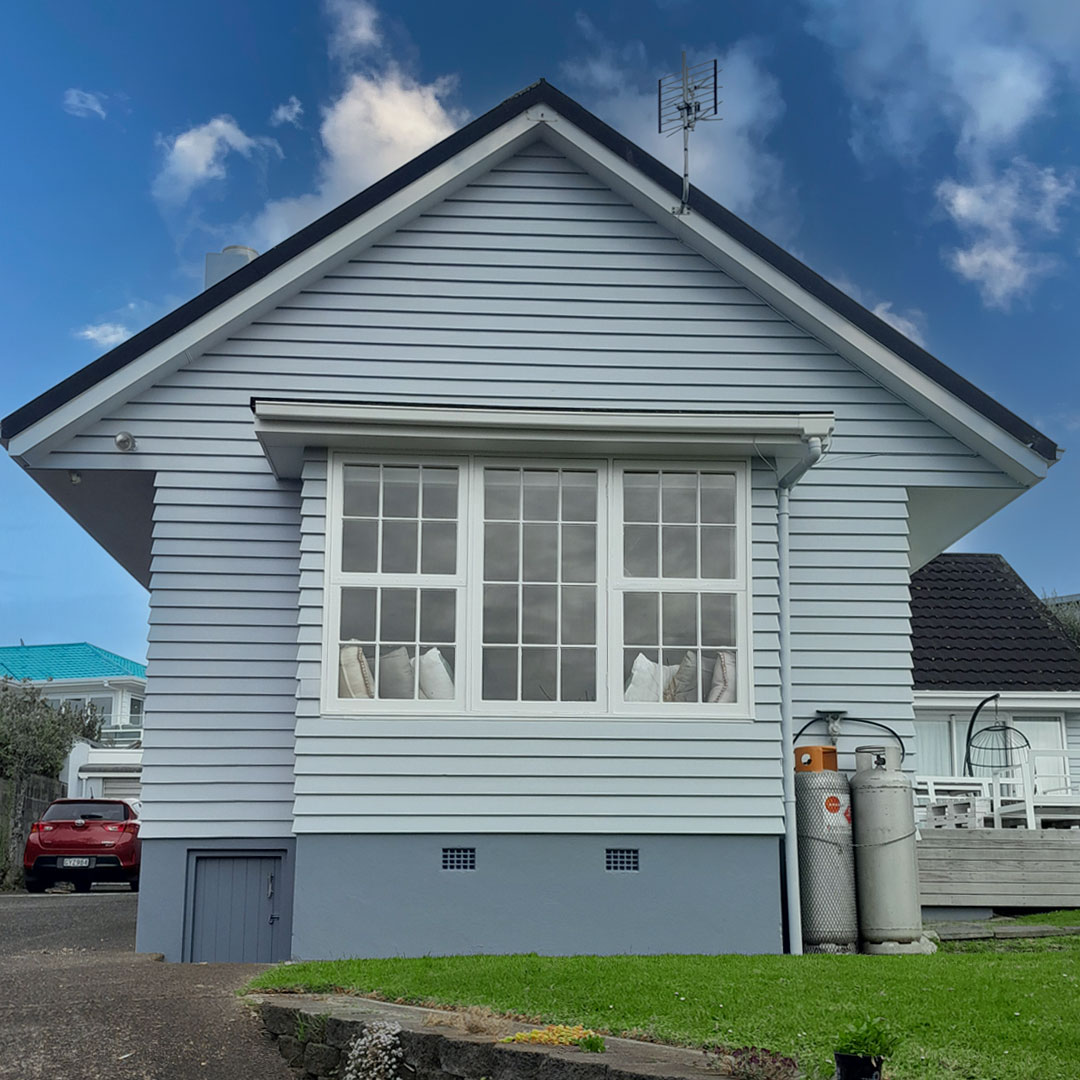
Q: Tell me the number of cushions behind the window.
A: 6